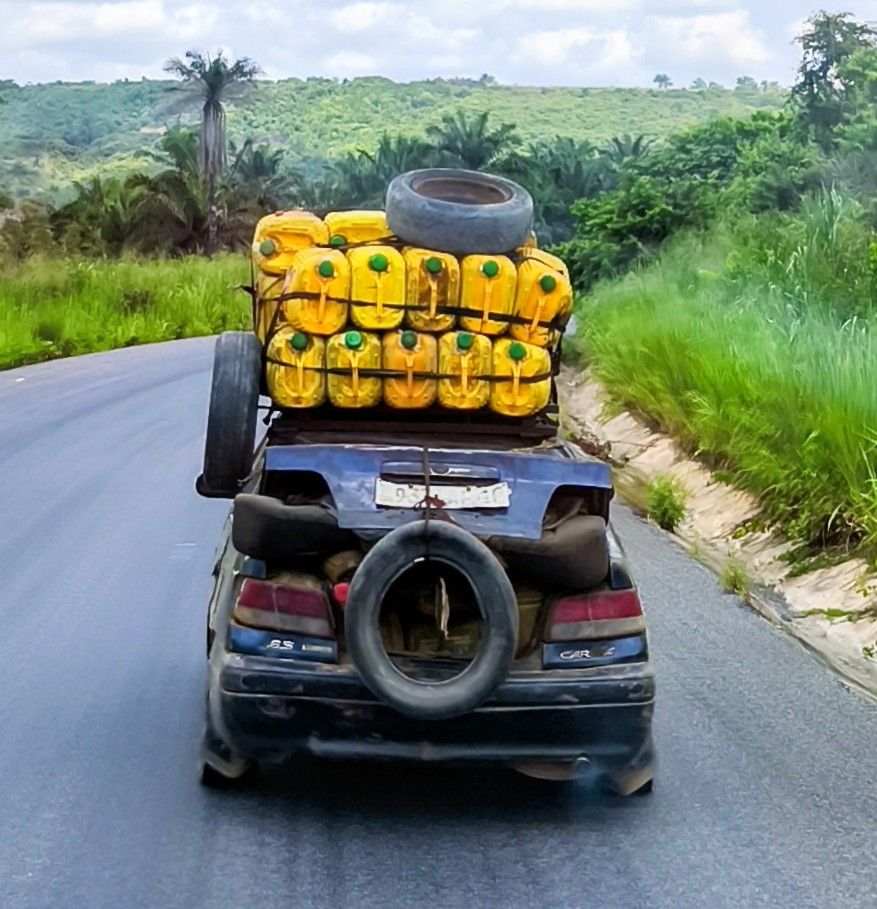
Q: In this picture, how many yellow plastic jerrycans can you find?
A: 12